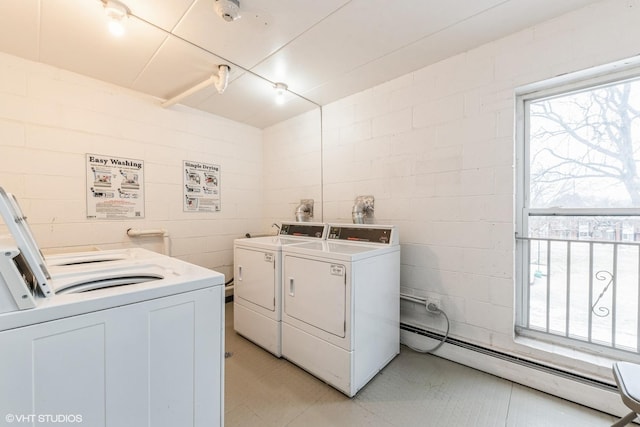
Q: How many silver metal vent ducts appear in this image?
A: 2